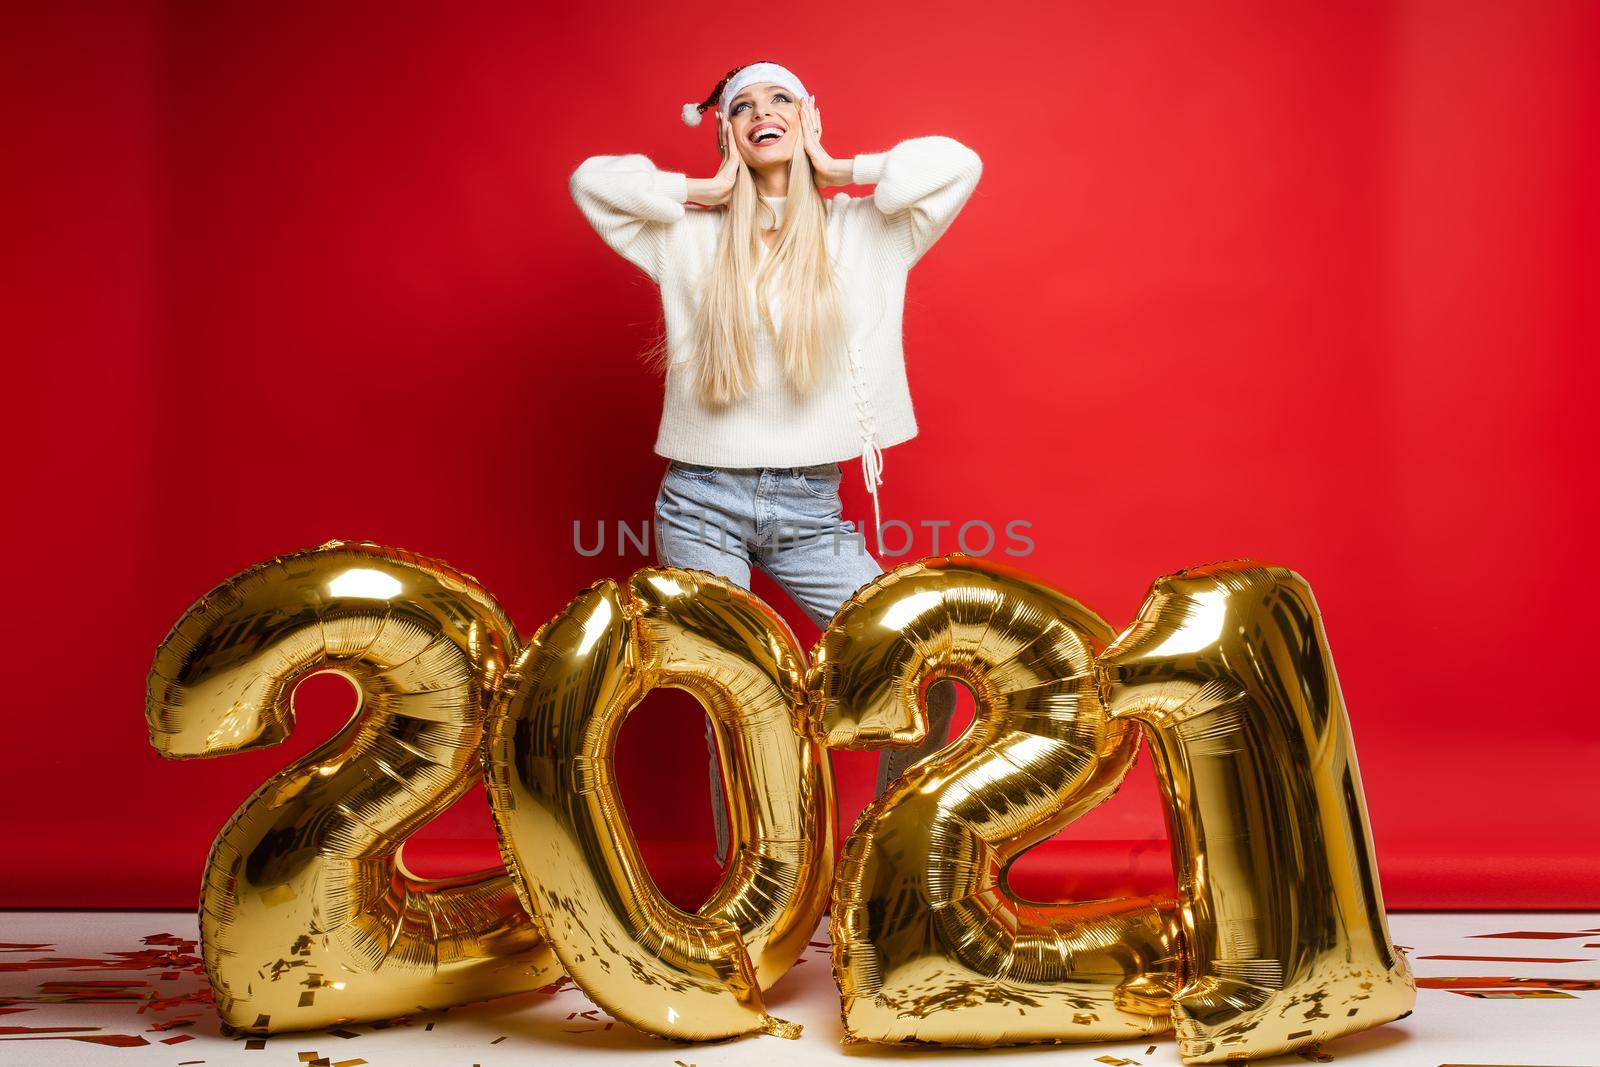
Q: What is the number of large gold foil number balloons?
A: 4